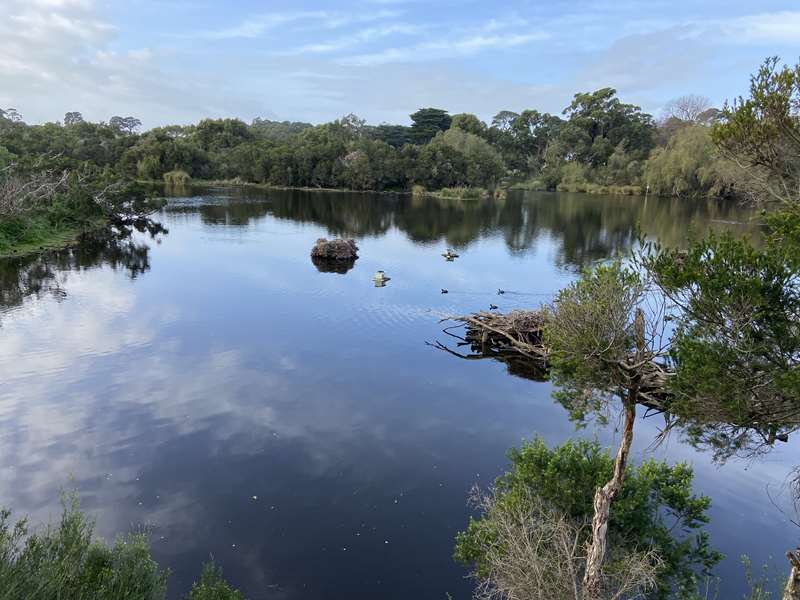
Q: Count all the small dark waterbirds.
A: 3